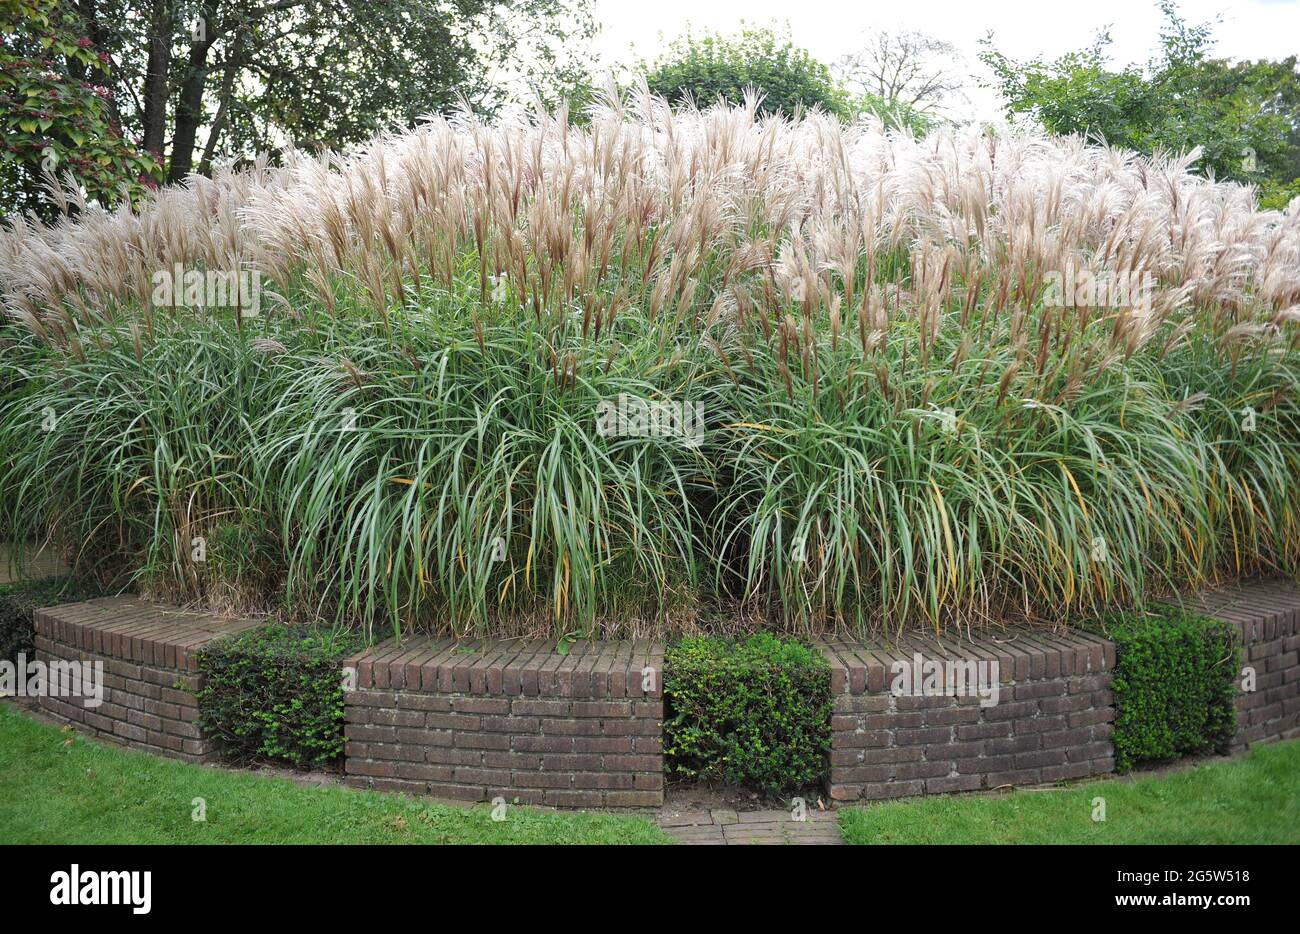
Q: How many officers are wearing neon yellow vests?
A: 0